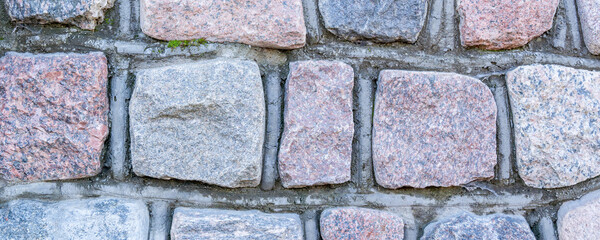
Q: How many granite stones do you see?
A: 15